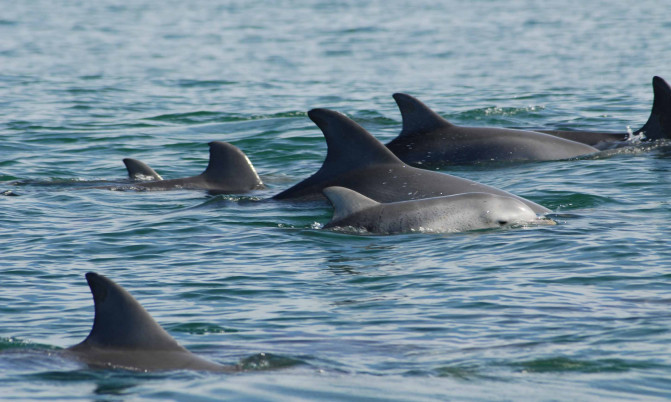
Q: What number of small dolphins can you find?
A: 2